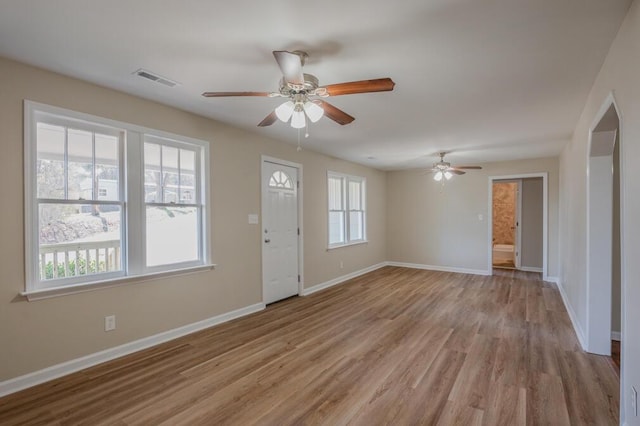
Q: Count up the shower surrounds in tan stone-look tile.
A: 1